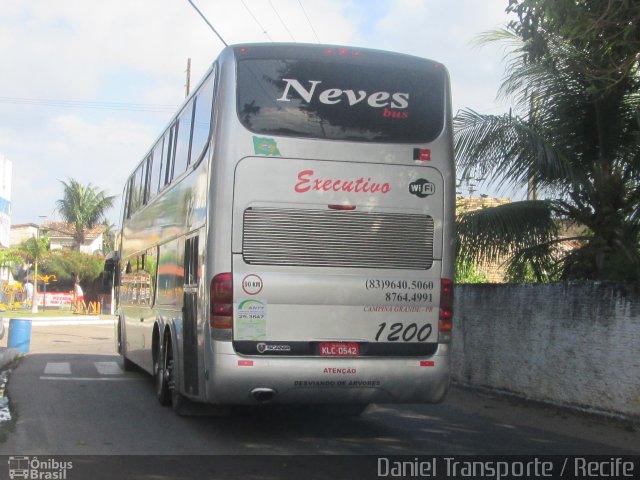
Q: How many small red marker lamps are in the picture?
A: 5